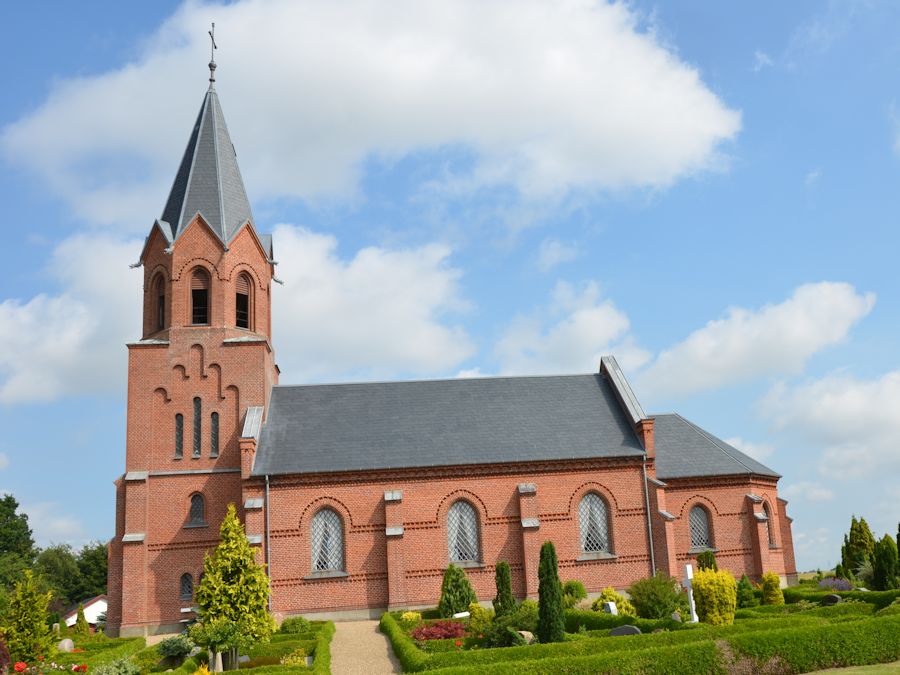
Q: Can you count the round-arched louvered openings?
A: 3